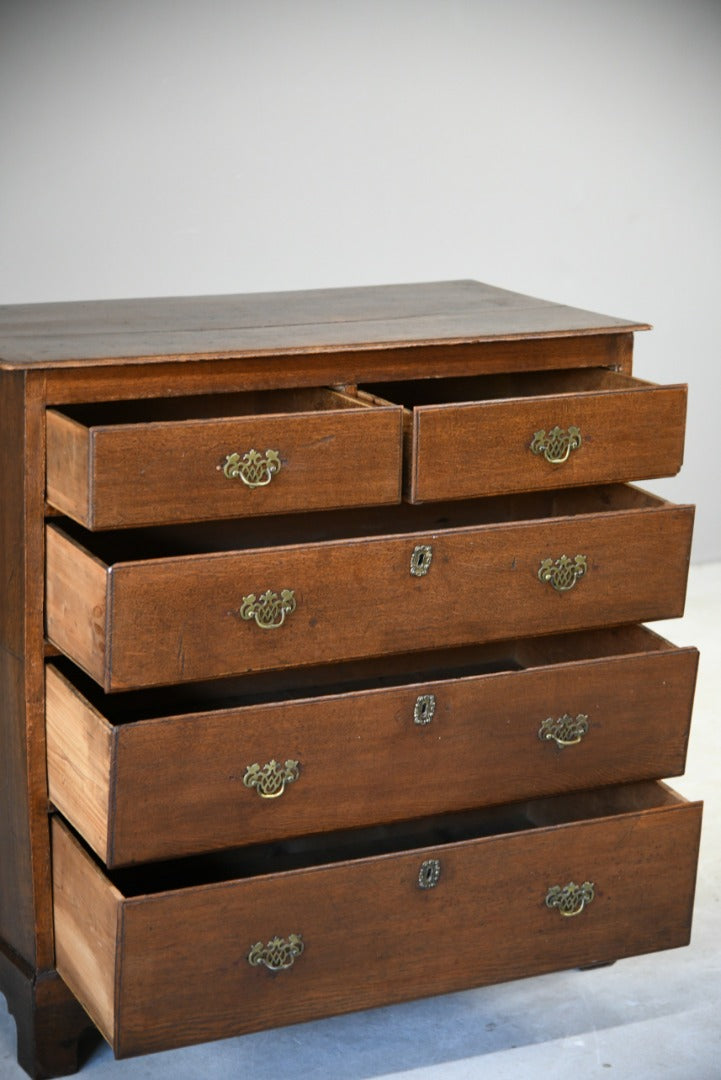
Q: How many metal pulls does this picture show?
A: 8